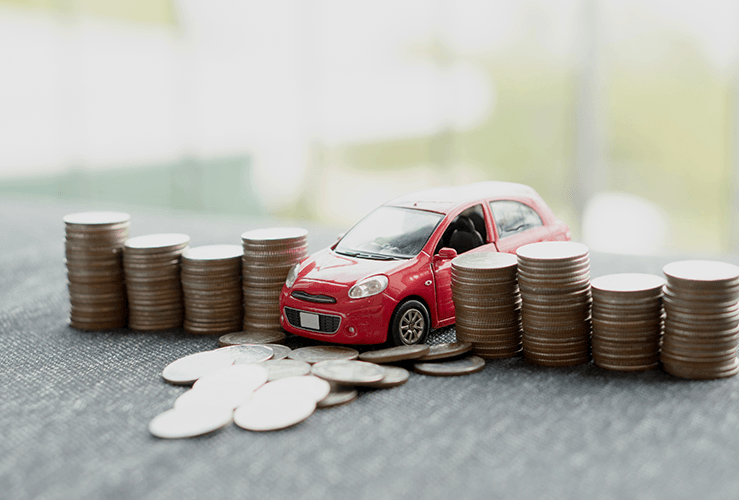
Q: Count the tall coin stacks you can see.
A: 8